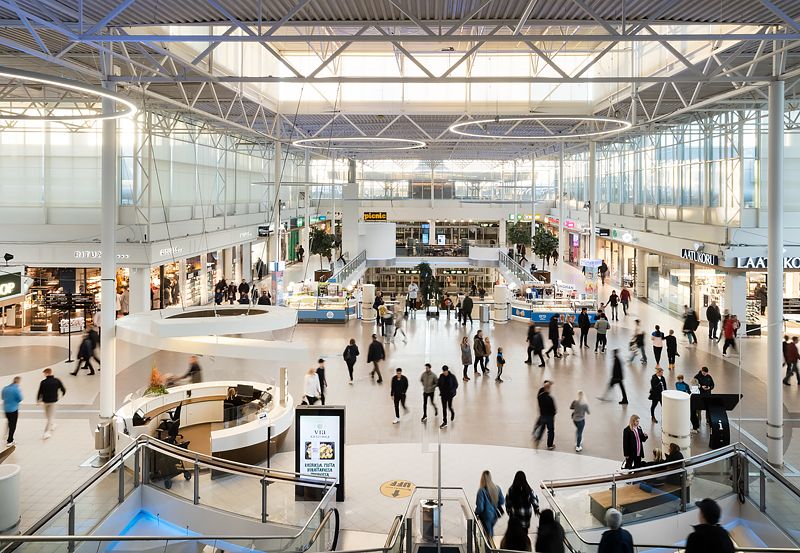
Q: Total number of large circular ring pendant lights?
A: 3